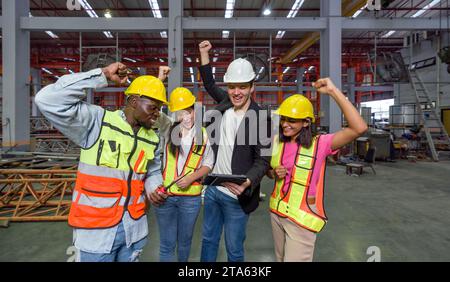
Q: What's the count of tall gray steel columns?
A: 3